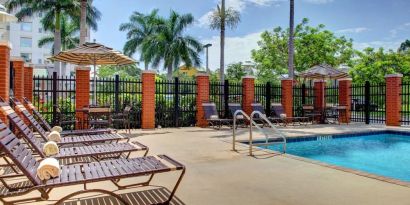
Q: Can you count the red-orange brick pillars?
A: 11